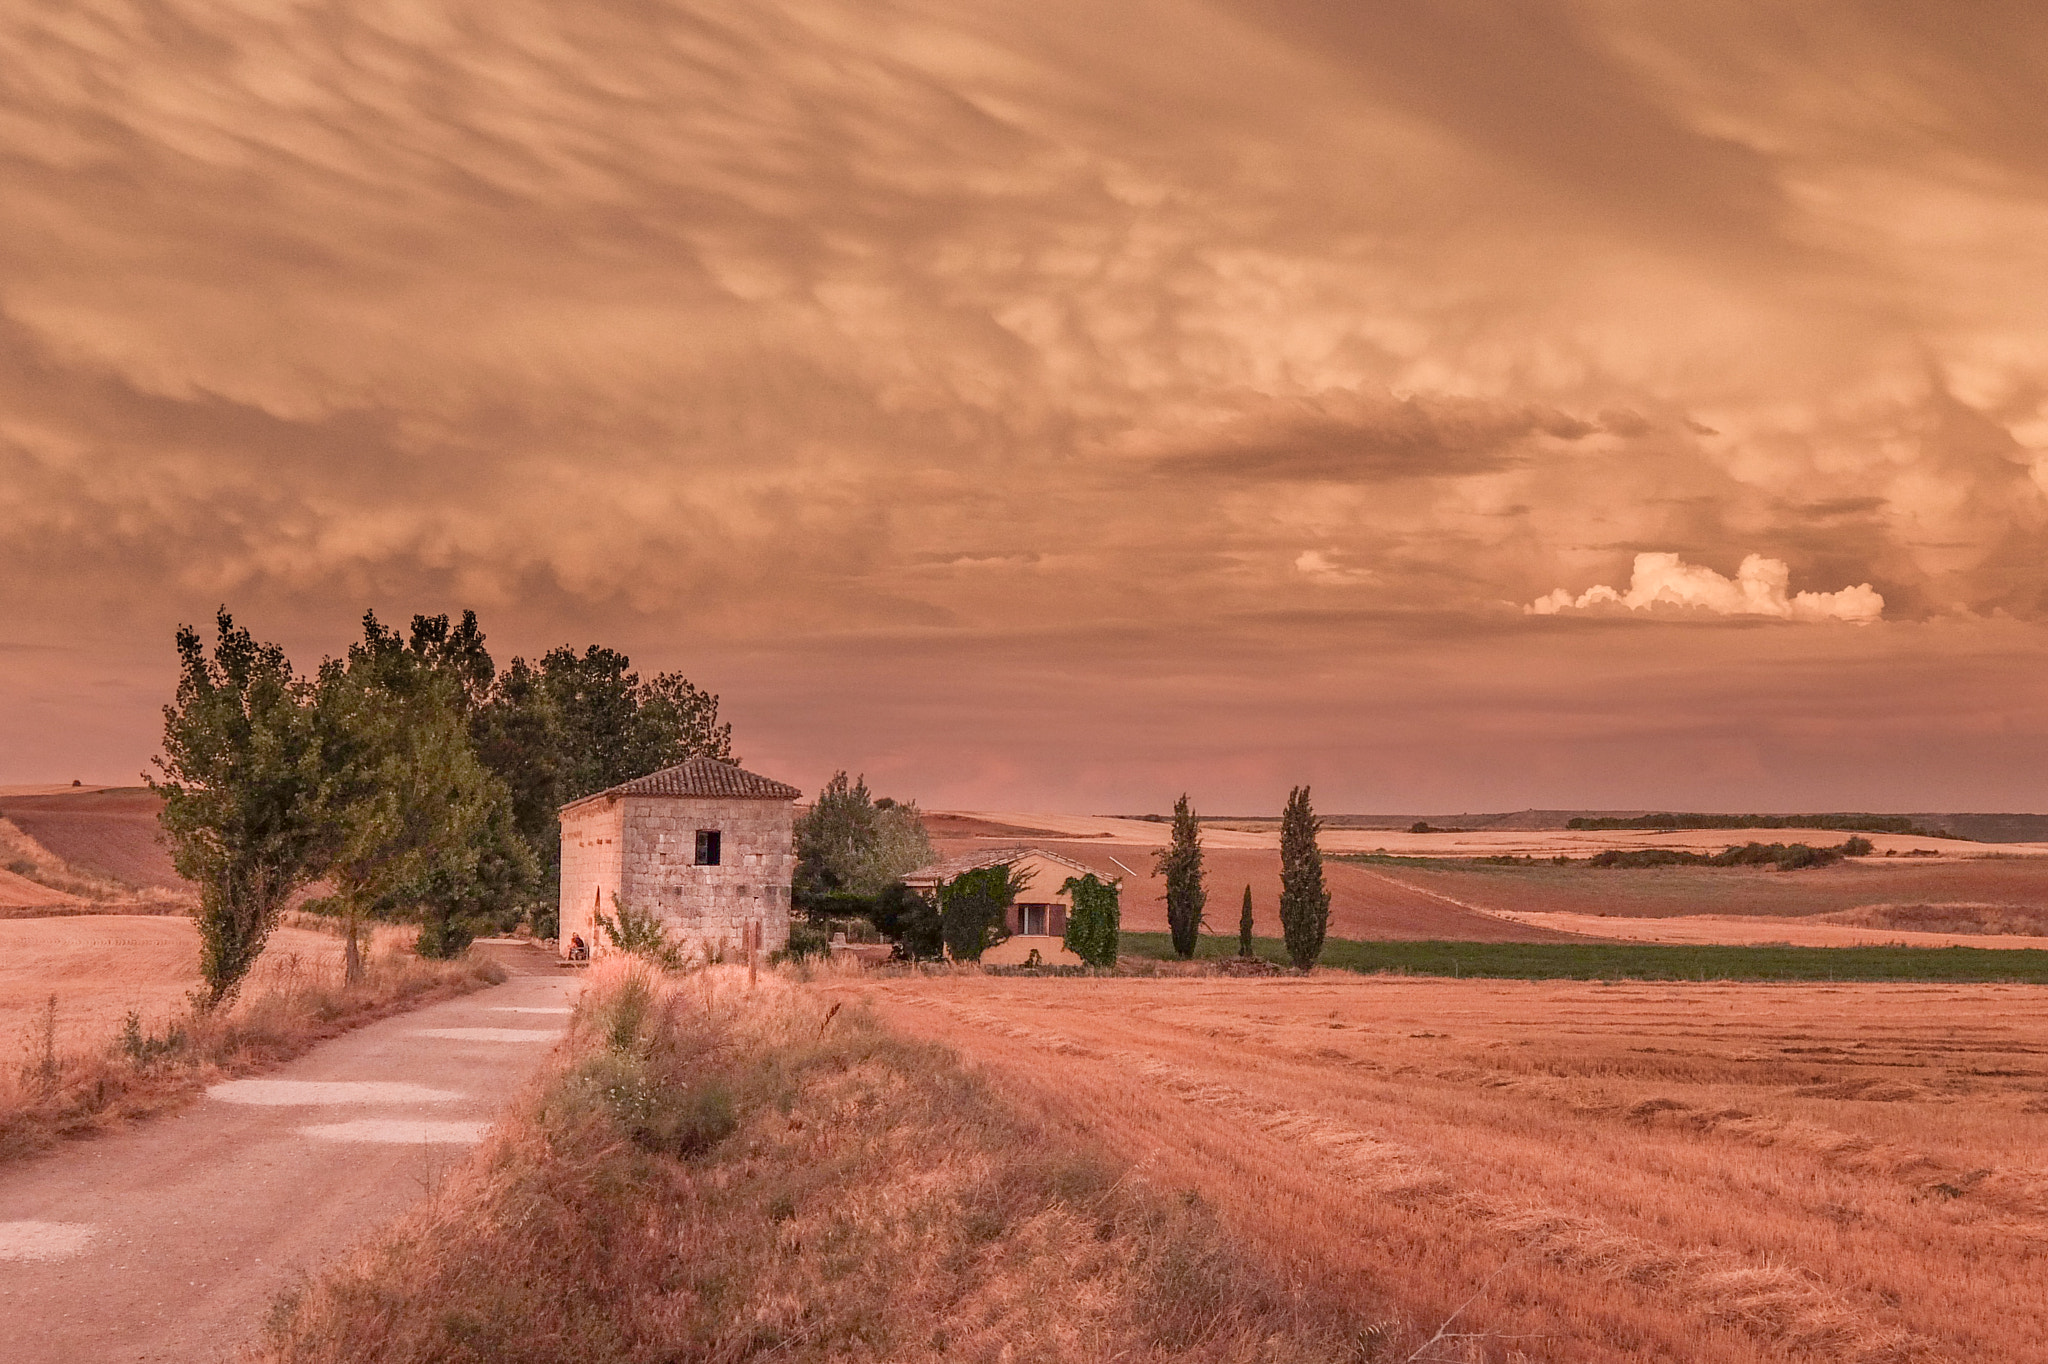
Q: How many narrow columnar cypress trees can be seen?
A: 3